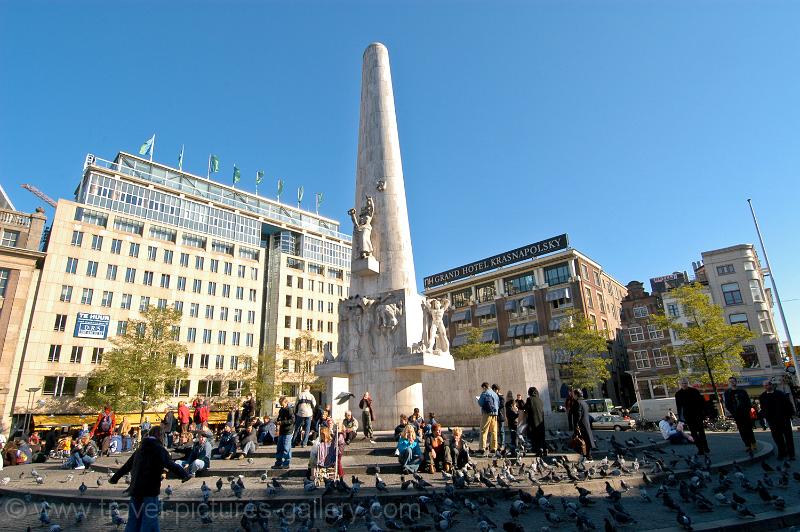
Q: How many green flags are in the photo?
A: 8